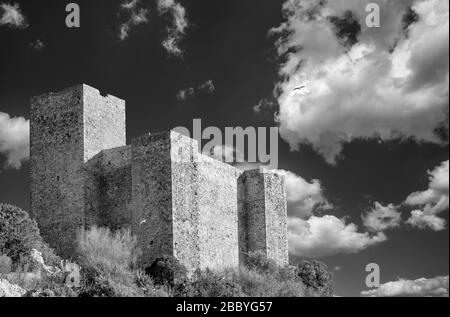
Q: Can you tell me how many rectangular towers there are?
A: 3